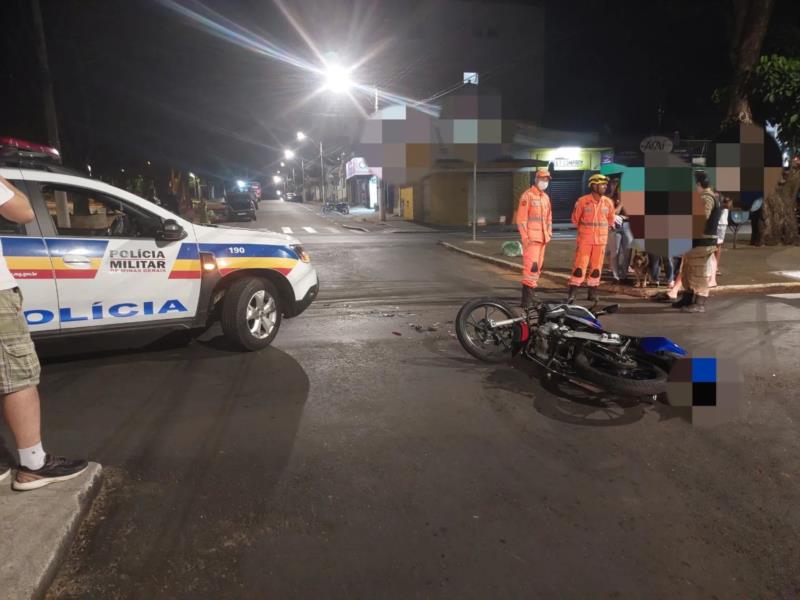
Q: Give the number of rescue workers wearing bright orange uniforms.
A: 2